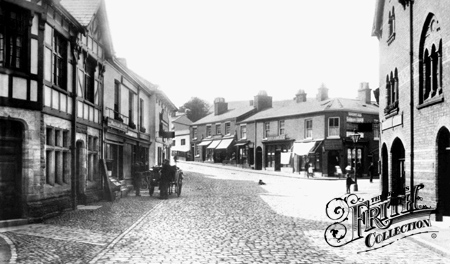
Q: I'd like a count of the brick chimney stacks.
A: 5